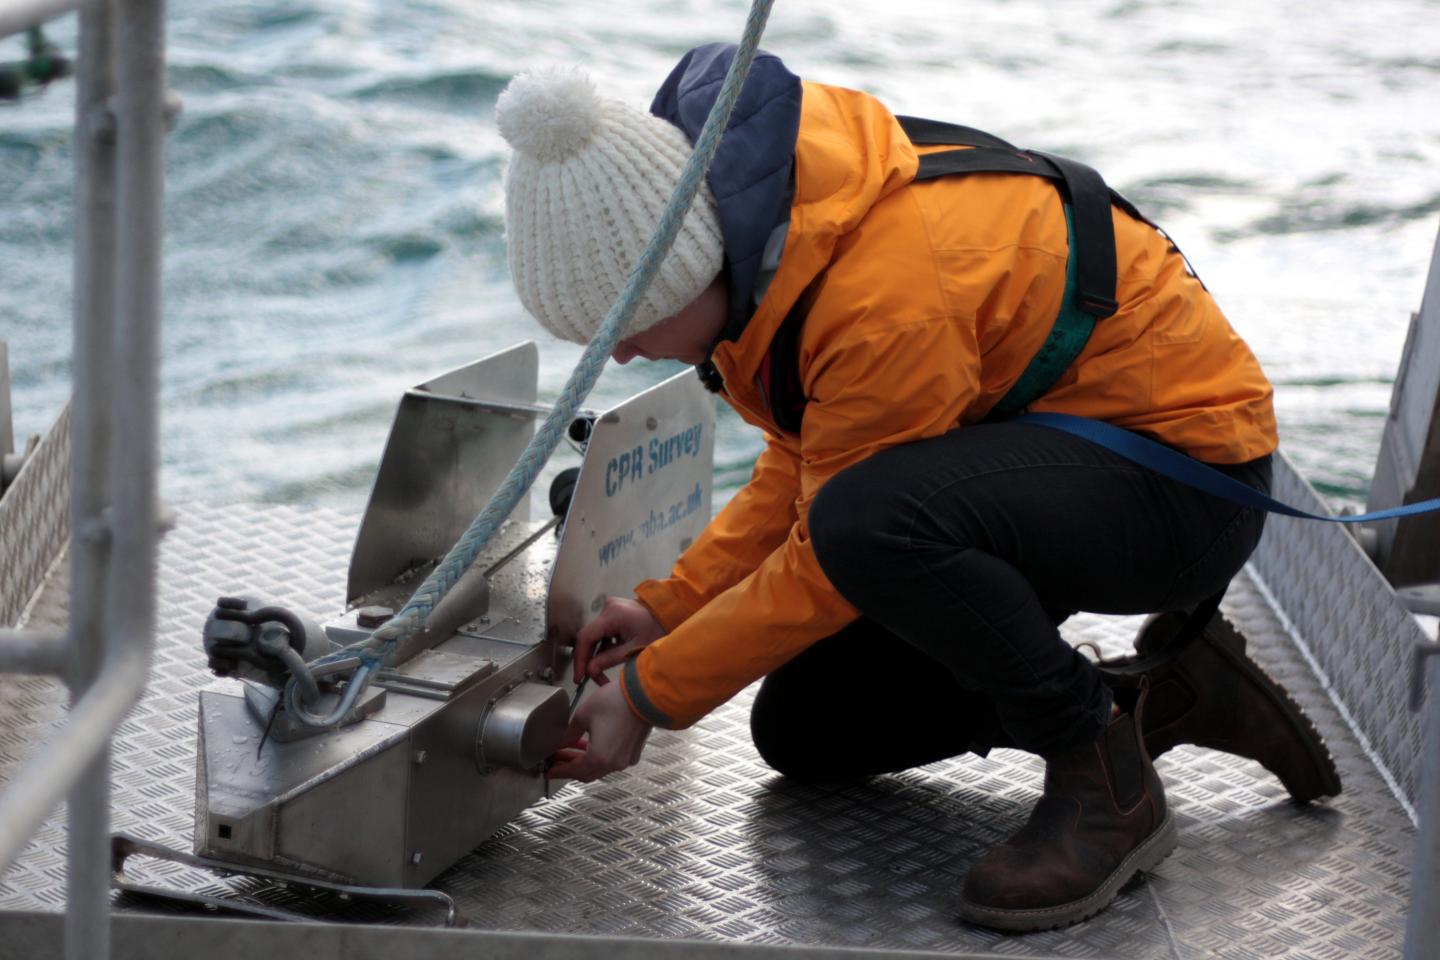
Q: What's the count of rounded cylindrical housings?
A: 1